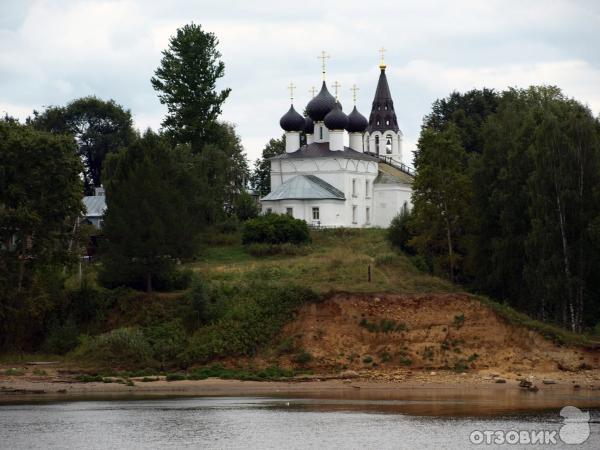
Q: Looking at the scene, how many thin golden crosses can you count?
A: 6